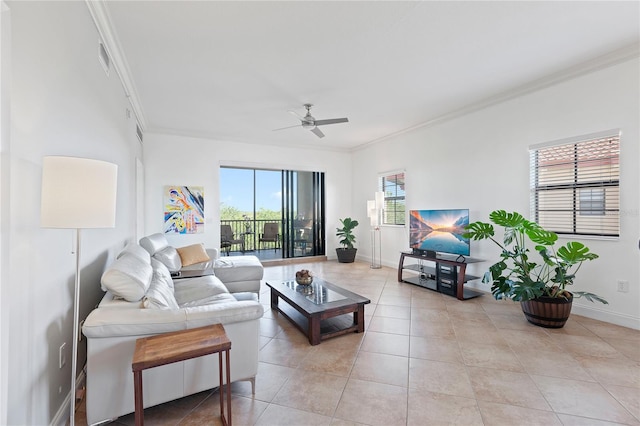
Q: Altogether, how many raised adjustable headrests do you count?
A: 3